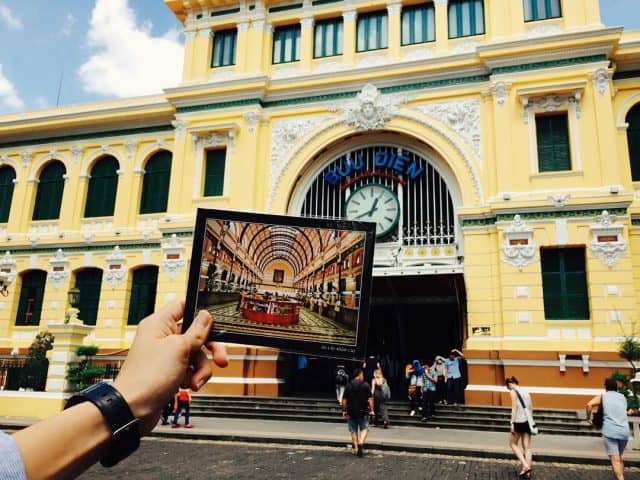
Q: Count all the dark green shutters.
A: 11